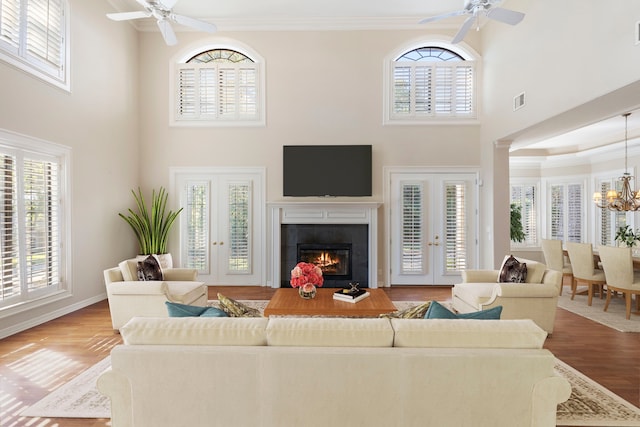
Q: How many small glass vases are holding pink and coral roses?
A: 1